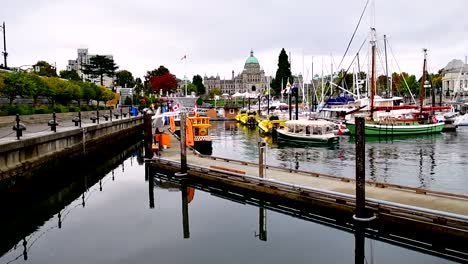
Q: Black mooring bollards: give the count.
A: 7